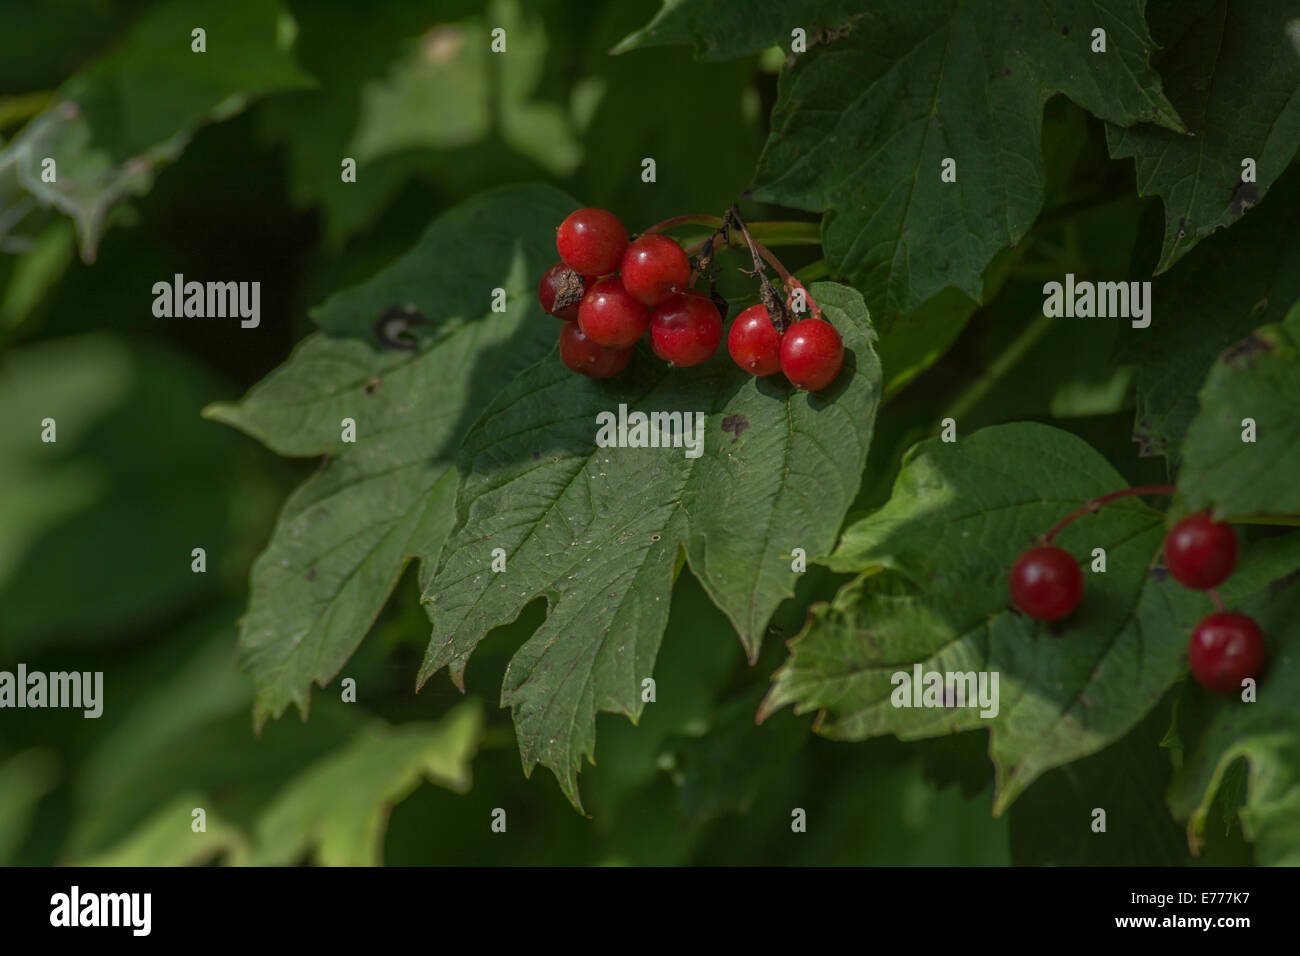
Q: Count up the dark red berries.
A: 11